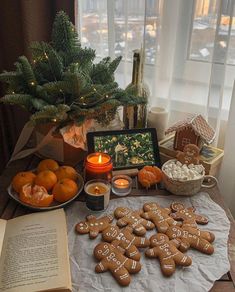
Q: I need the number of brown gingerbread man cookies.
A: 9